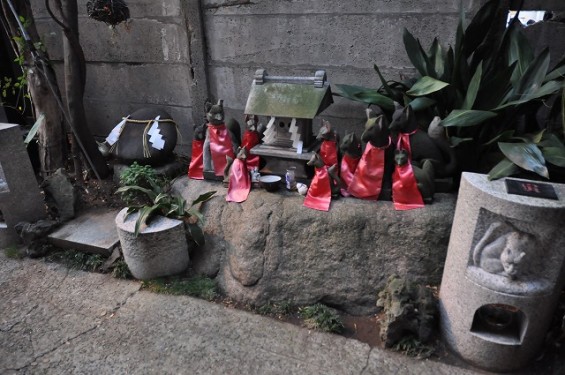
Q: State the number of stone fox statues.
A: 10